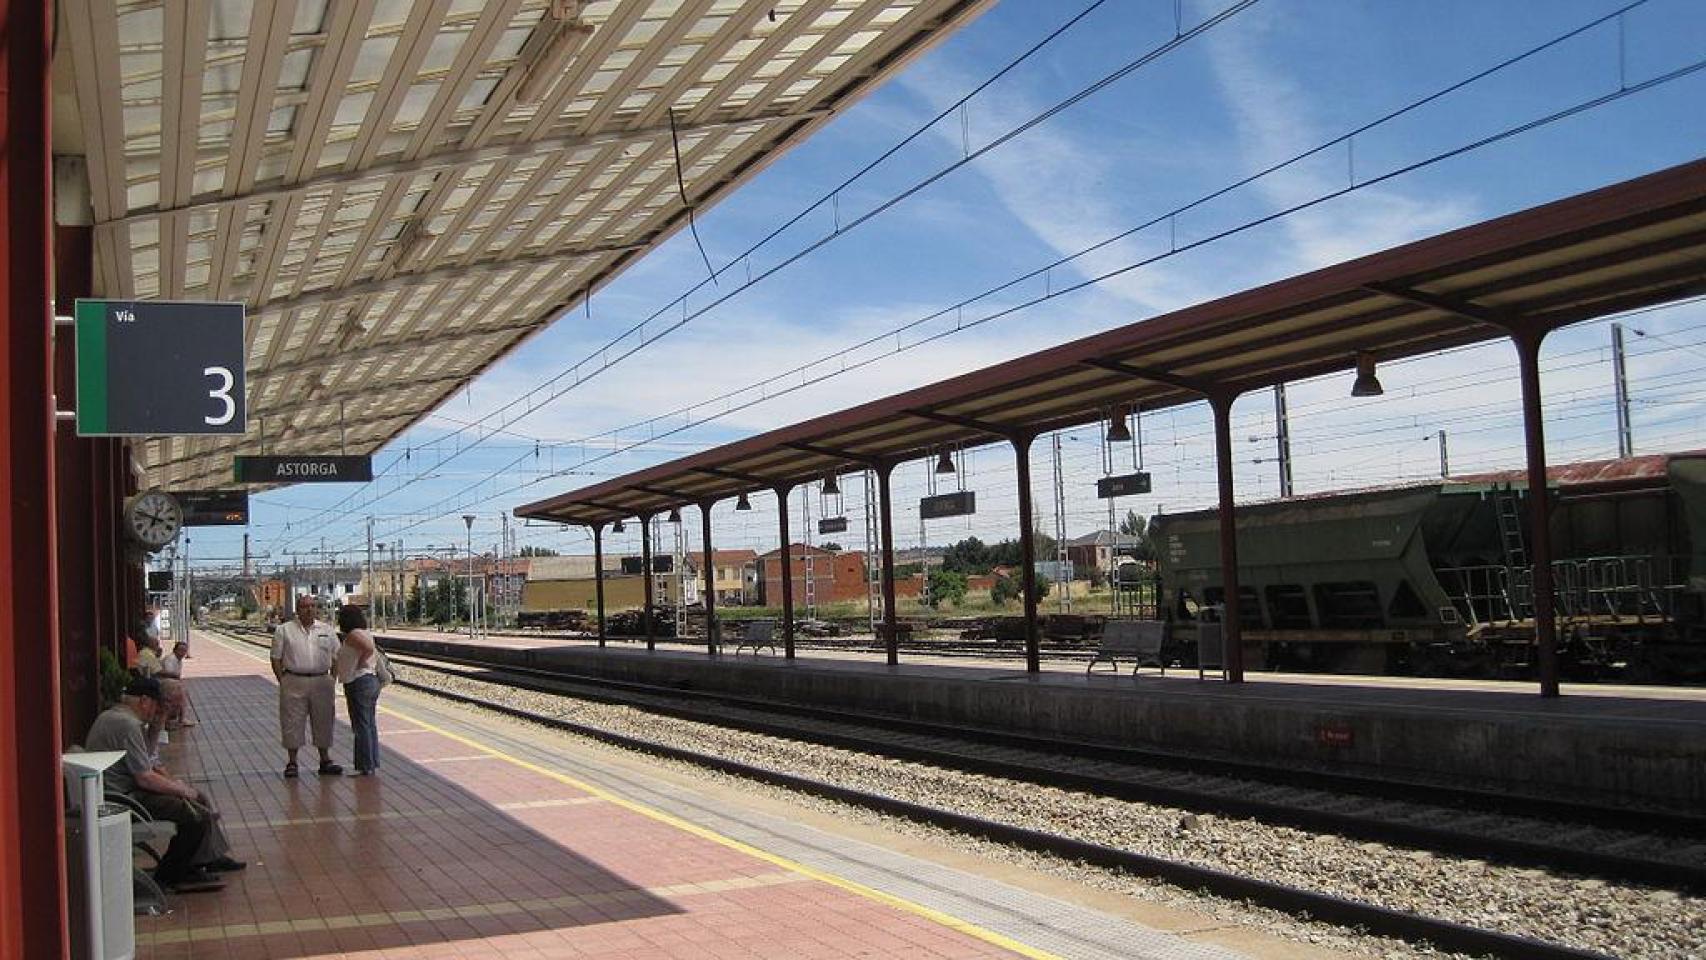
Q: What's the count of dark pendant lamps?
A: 7